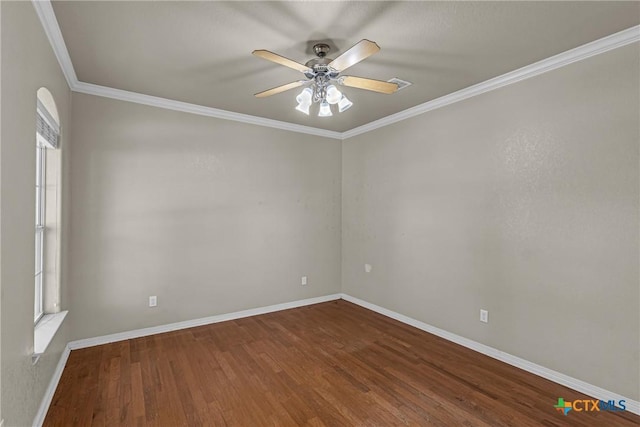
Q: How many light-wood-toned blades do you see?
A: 4